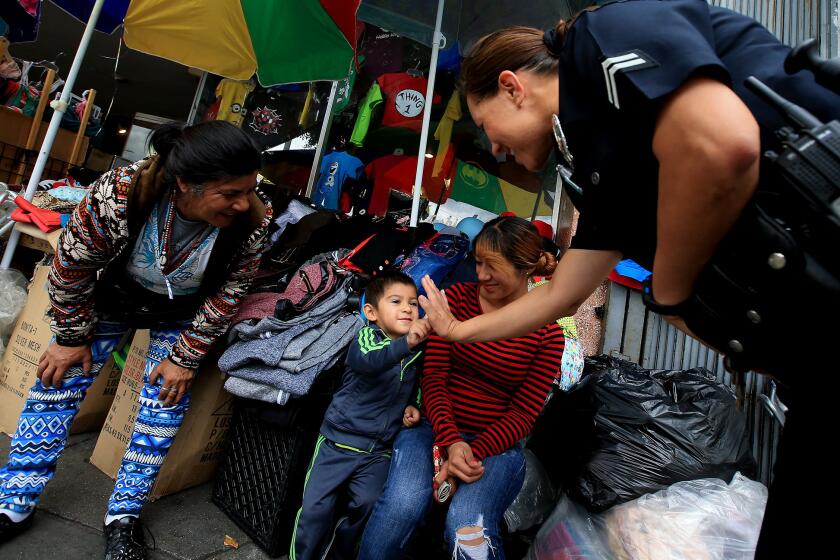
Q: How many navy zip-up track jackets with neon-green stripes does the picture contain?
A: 1